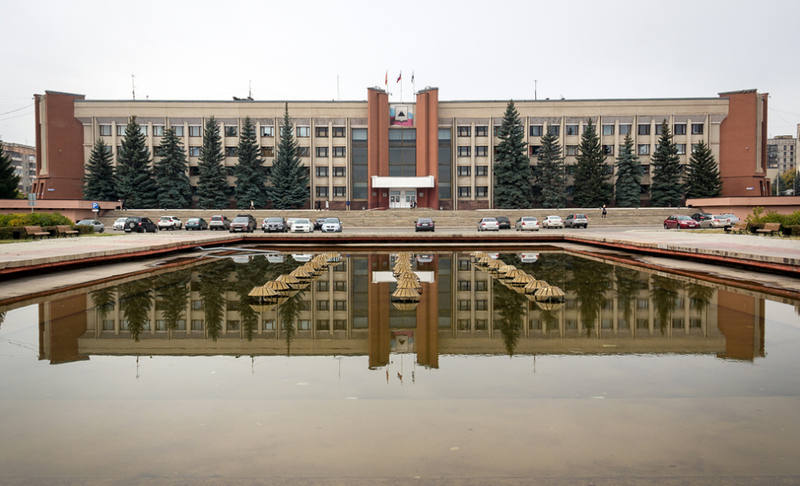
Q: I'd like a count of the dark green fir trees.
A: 13